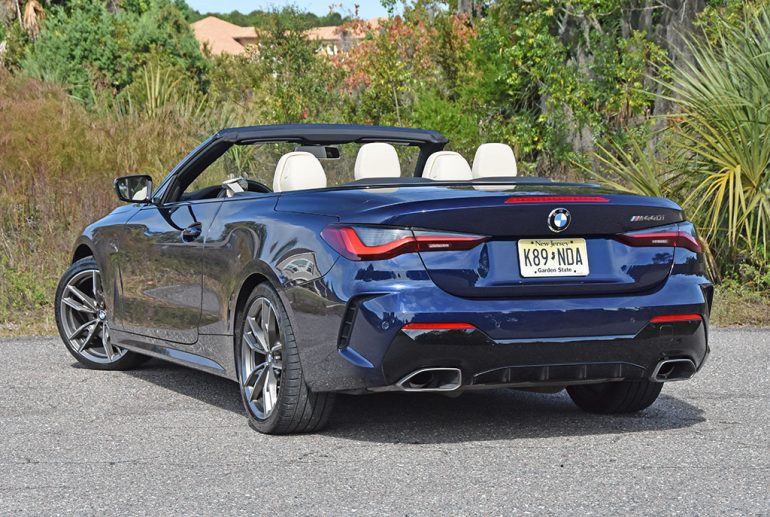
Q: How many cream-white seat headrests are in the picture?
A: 4